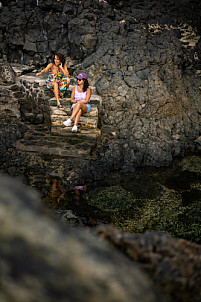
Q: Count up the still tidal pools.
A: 1